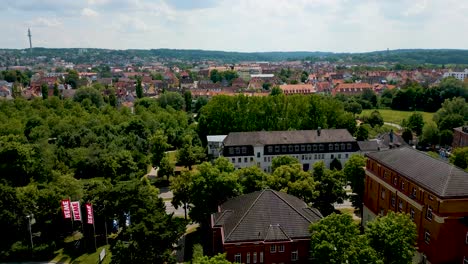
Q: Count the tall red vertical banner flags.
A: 3